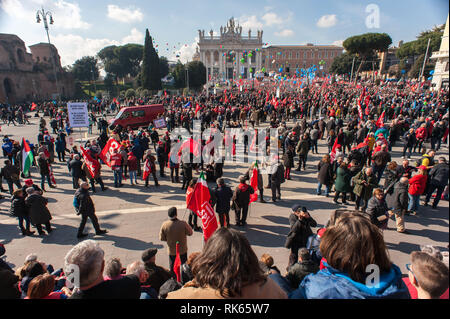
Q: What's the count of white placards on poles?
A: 1